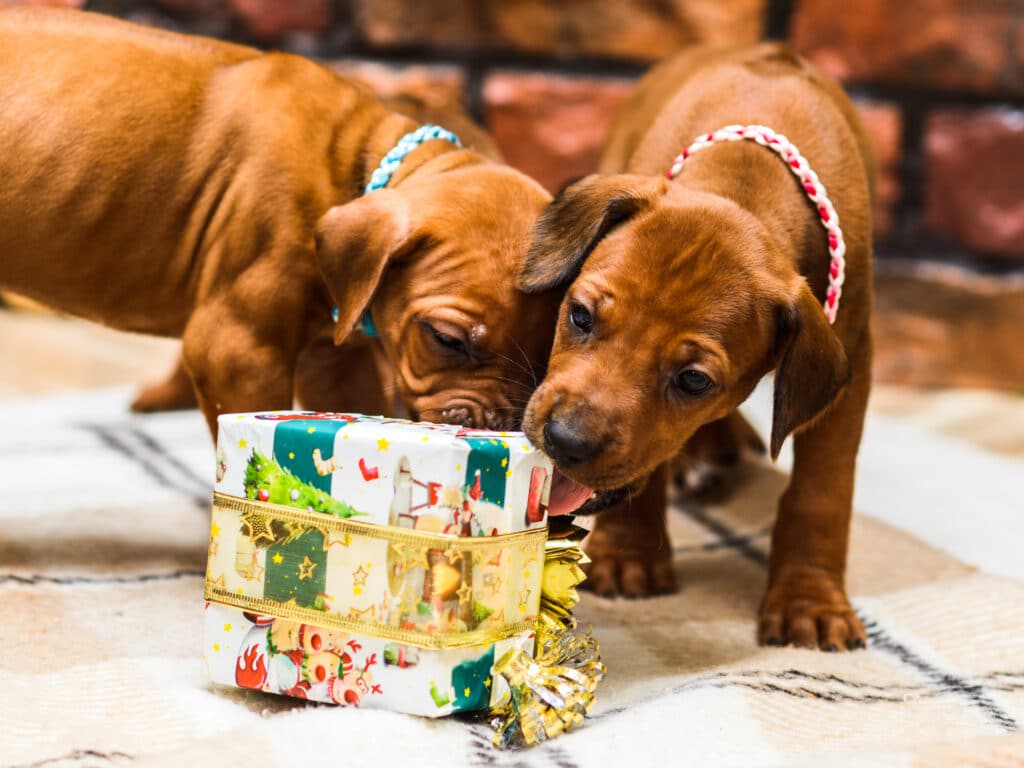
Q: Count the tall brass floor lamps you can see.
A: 0